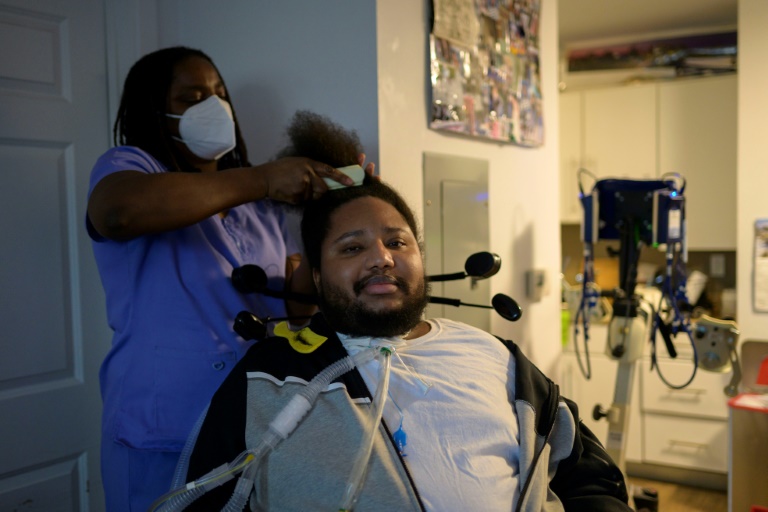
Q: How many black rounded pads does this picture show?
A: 4